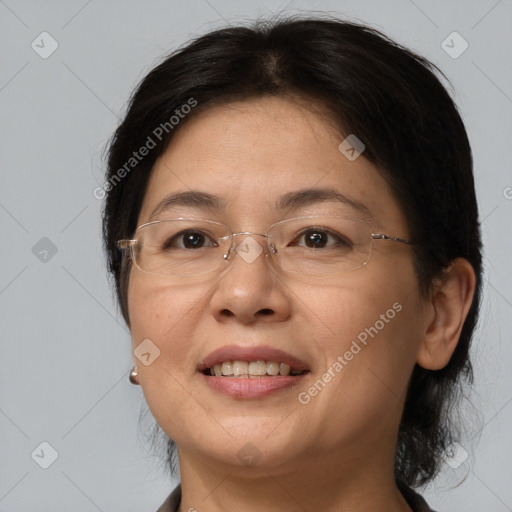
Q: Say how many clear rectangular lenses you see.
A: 2